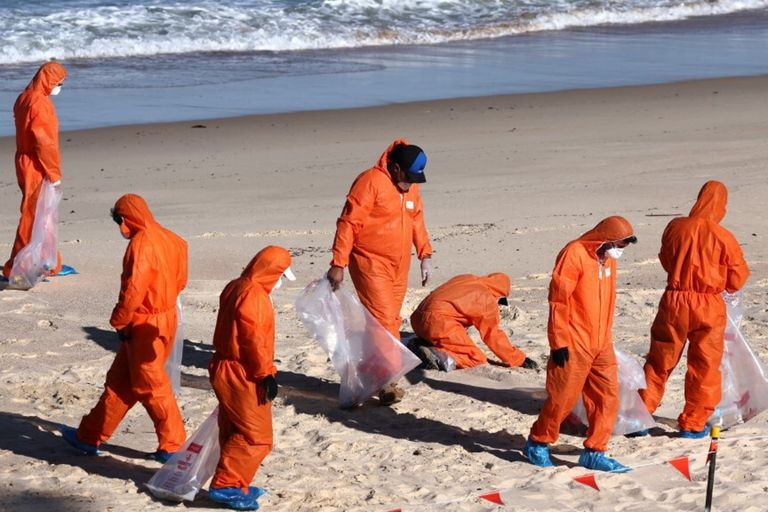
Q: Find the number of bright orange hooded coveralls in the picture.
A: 7